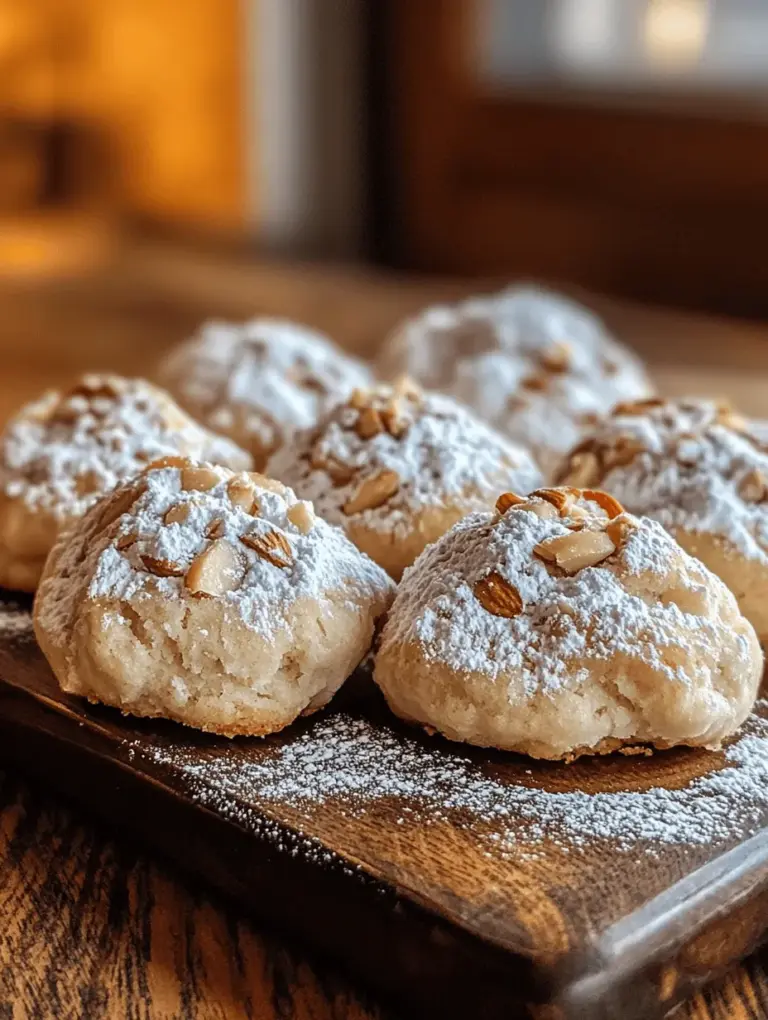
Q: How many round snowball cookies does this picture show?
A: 7